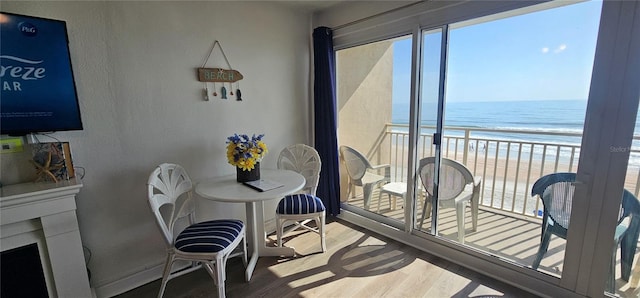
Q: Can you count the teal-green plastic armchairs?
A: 1